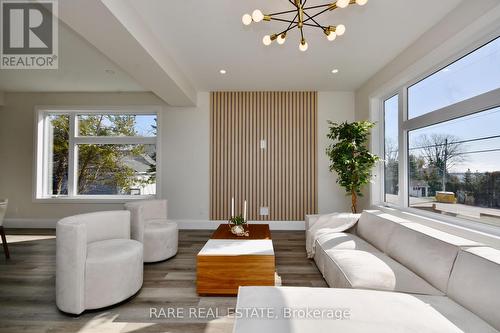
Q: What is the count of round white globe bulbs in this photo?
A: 9